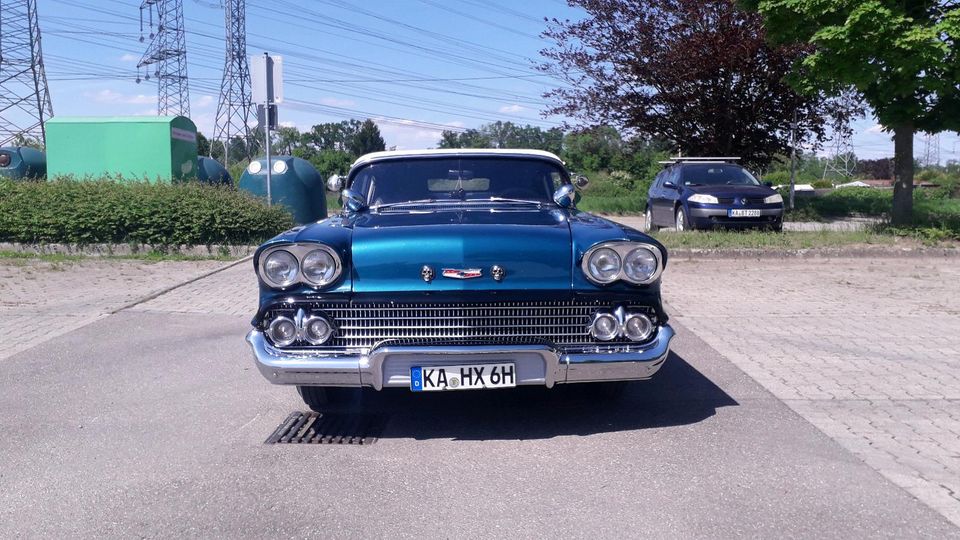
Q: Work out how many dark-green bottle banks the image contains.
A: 3